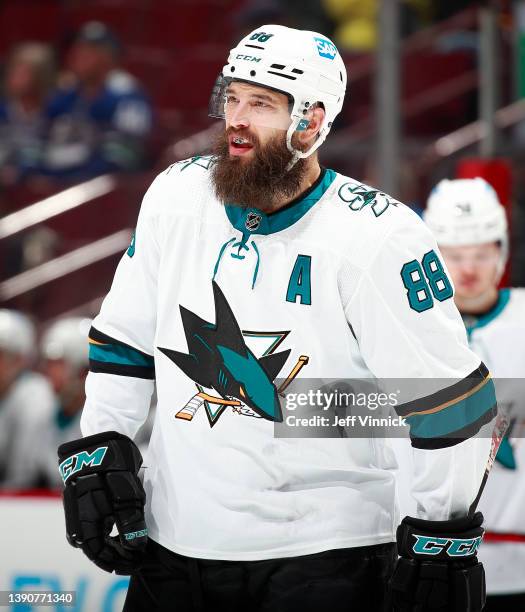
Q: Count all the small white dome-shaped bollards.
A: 0